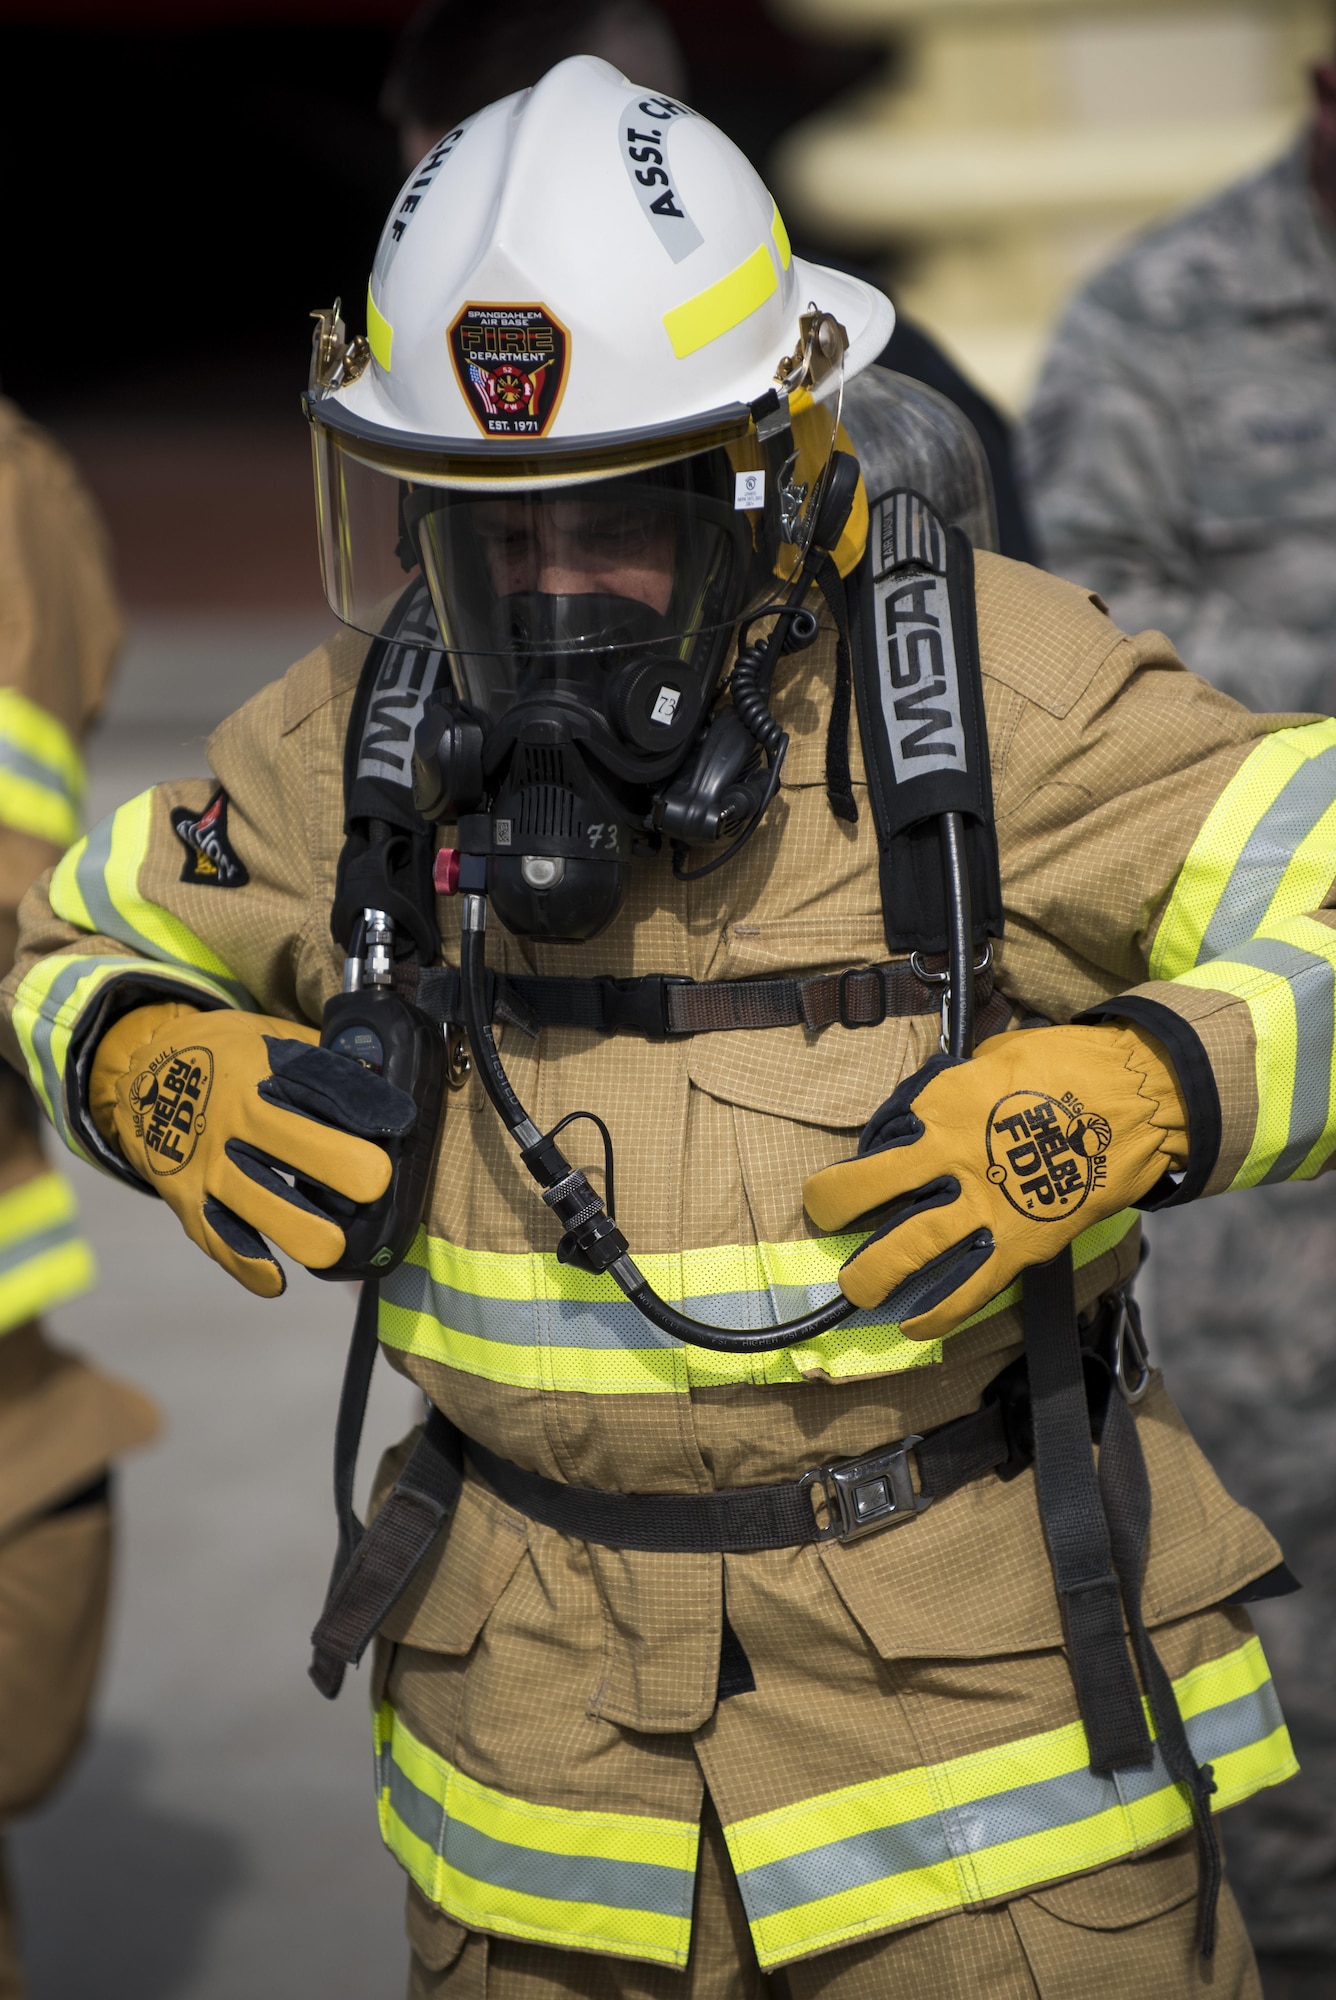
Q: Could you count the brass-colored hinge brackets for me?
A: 2